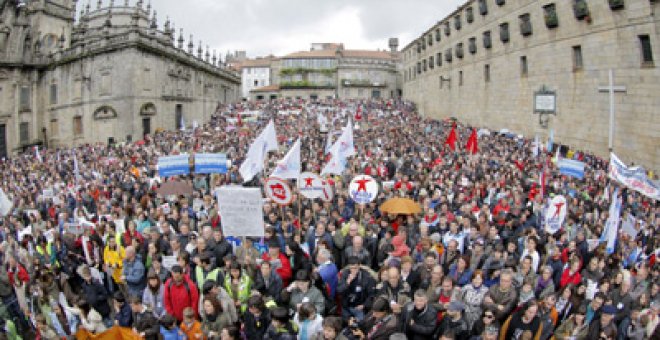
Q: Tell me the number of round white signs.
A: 5